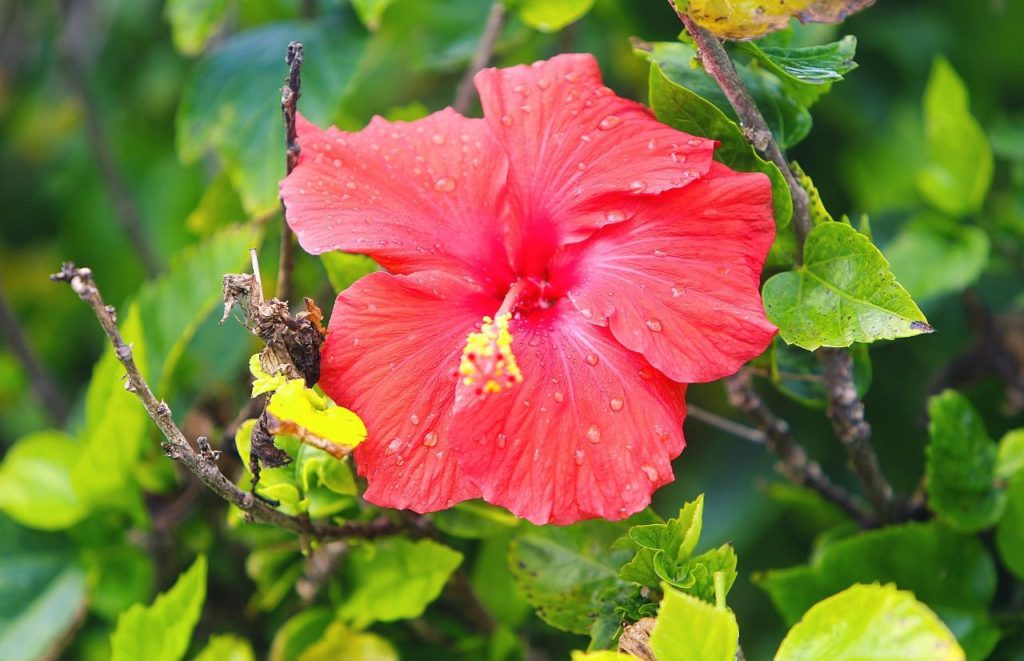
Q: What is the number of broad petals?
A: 5